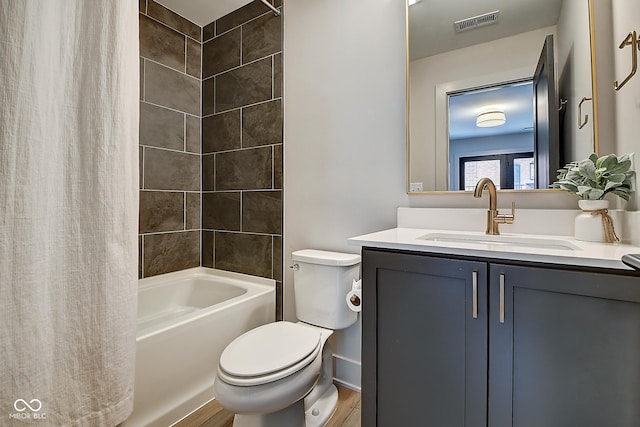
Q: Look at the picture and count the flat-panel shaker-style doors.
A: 2